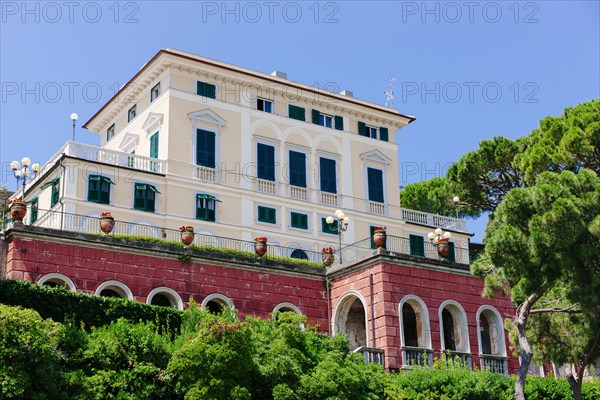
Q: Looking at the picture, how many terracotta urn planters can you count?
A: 7